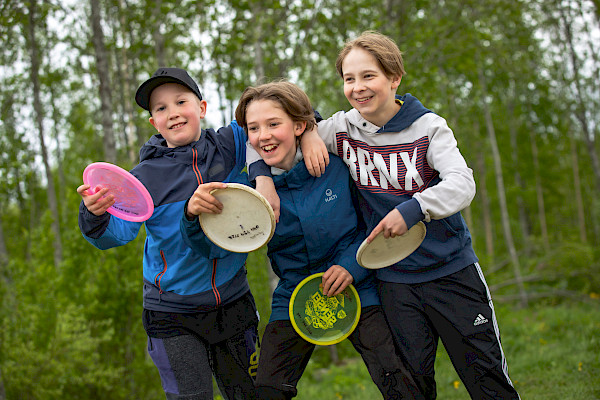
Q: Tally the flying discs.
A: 4